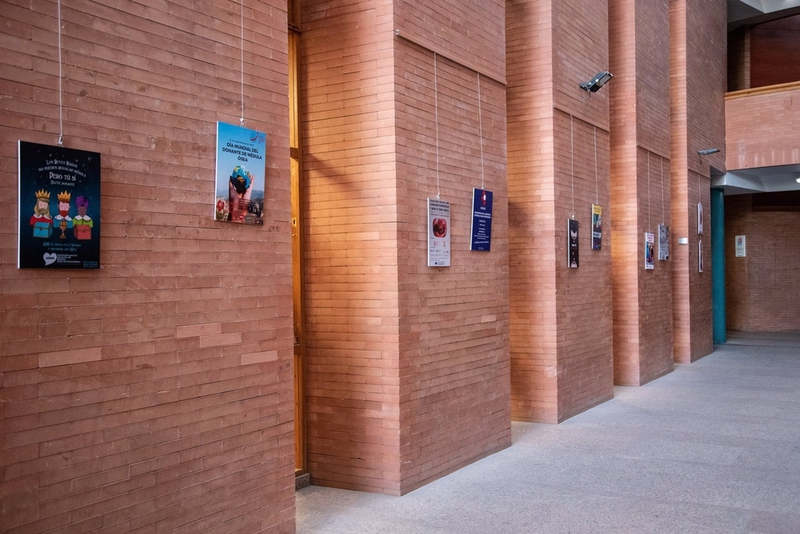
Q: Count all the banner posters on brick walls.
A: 11